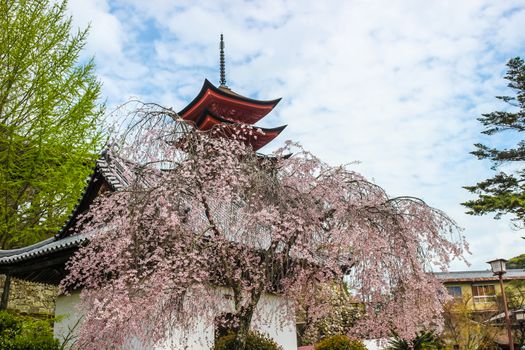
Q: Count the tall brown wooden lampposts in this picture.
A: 1